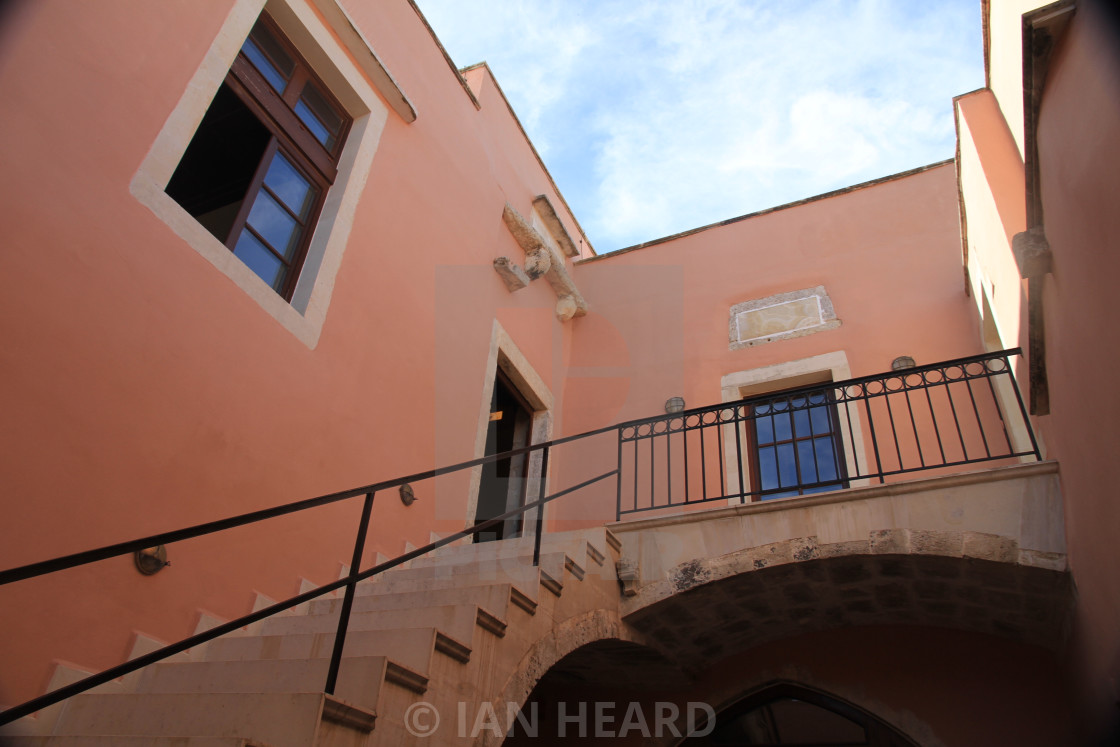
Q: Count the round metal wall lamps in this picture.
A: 4